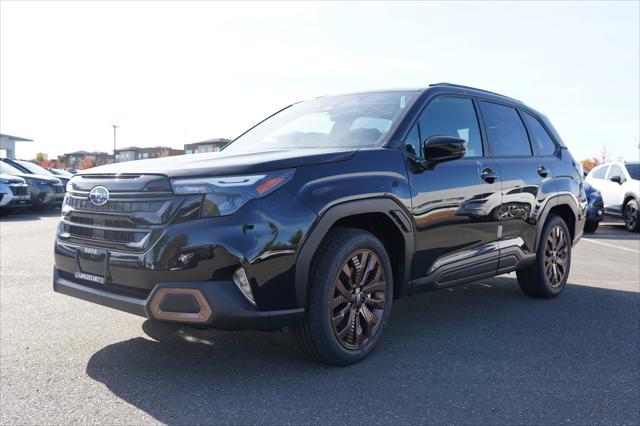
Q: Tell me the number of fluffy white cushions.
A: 0